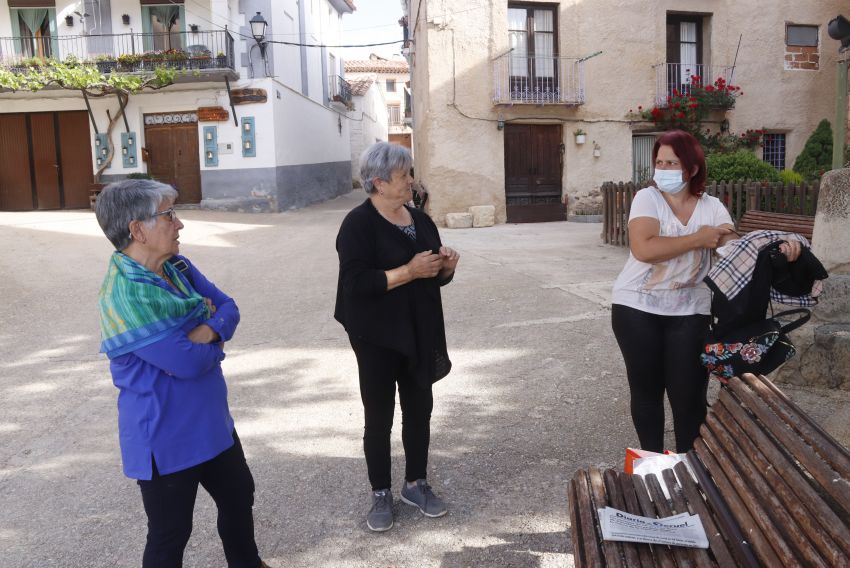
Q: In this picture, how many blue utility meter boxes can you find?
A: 4